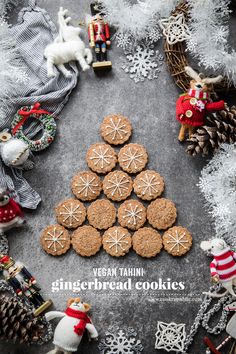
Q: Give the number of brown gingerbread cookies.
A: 15